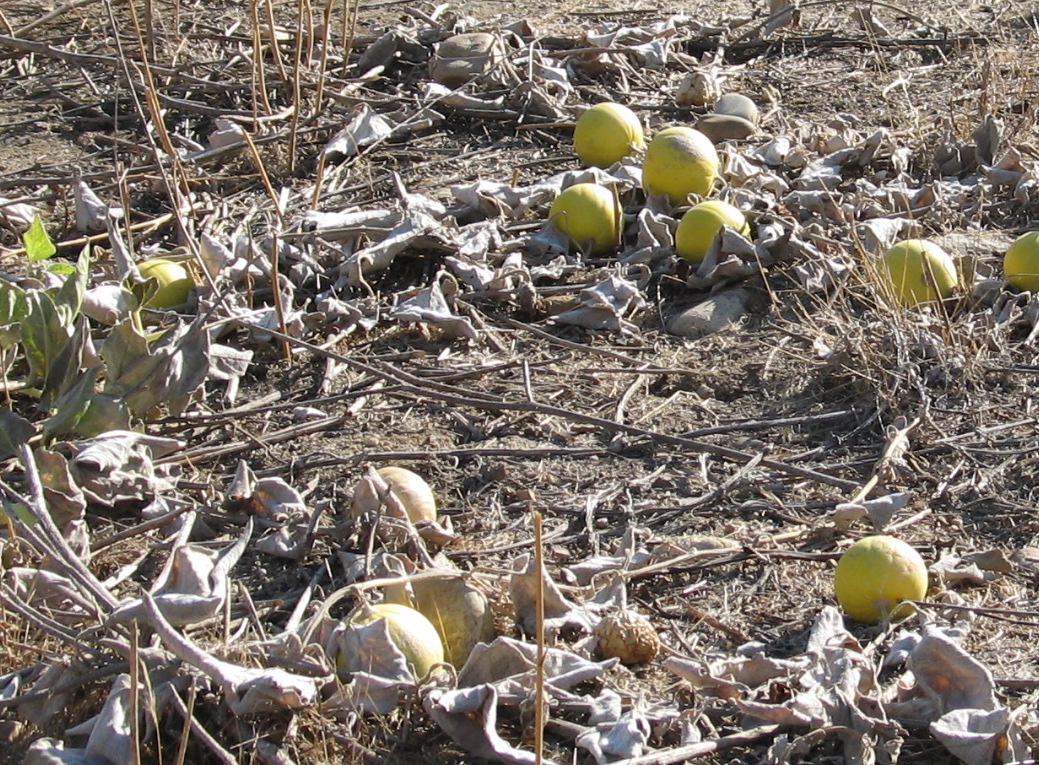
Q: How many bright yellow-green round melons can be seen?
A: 8